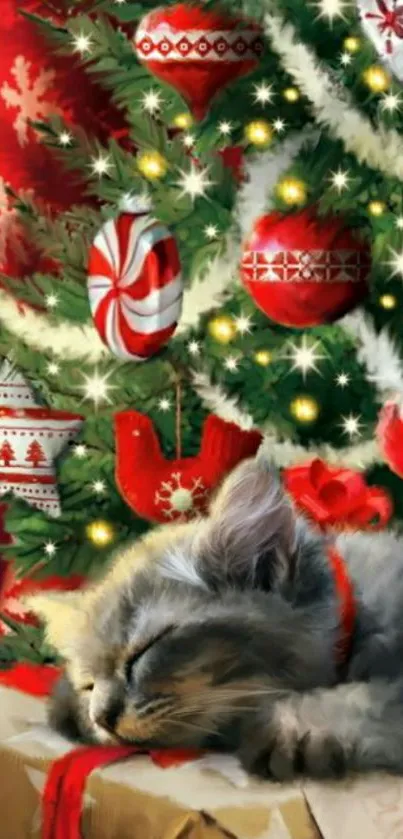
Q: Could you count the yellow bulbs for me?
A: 13